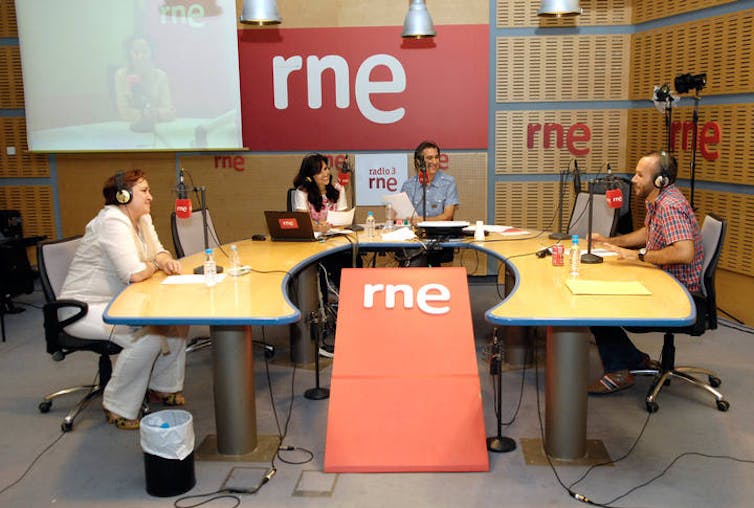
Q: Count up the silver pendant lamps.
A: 3